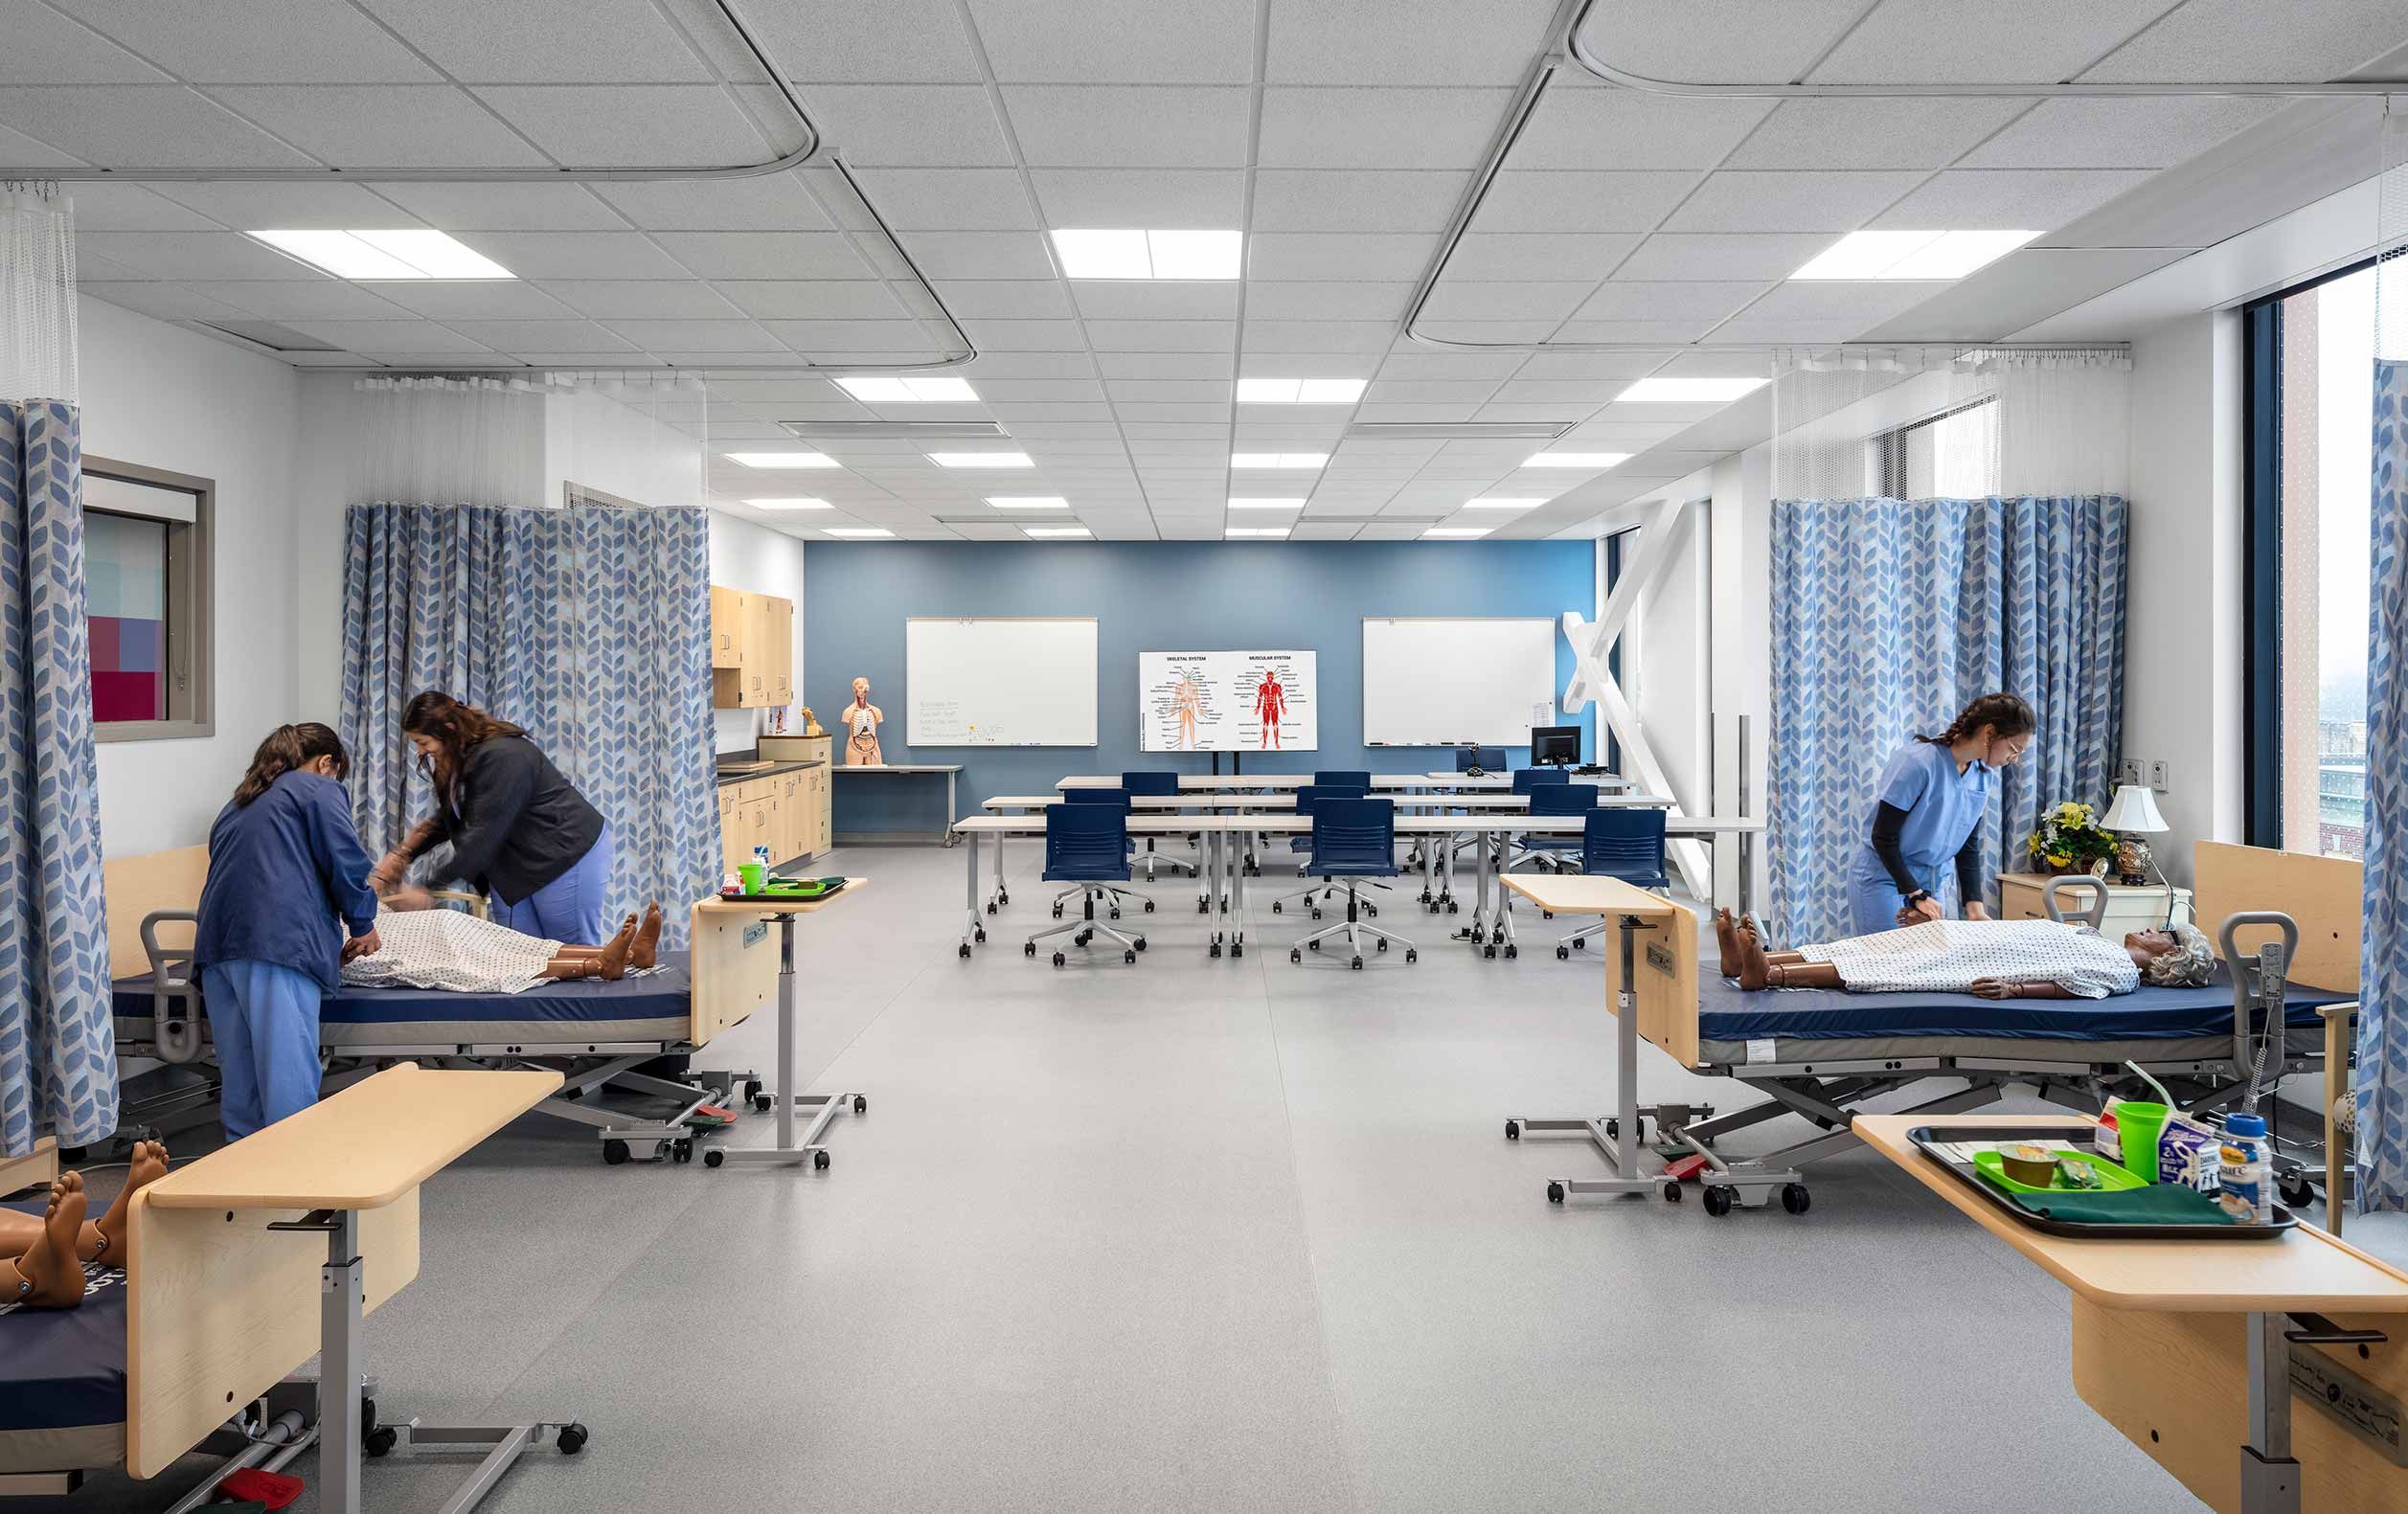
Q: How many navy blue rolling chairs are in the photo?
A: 10